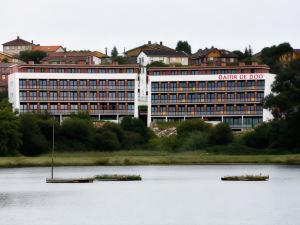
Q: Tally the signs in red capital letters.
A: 1